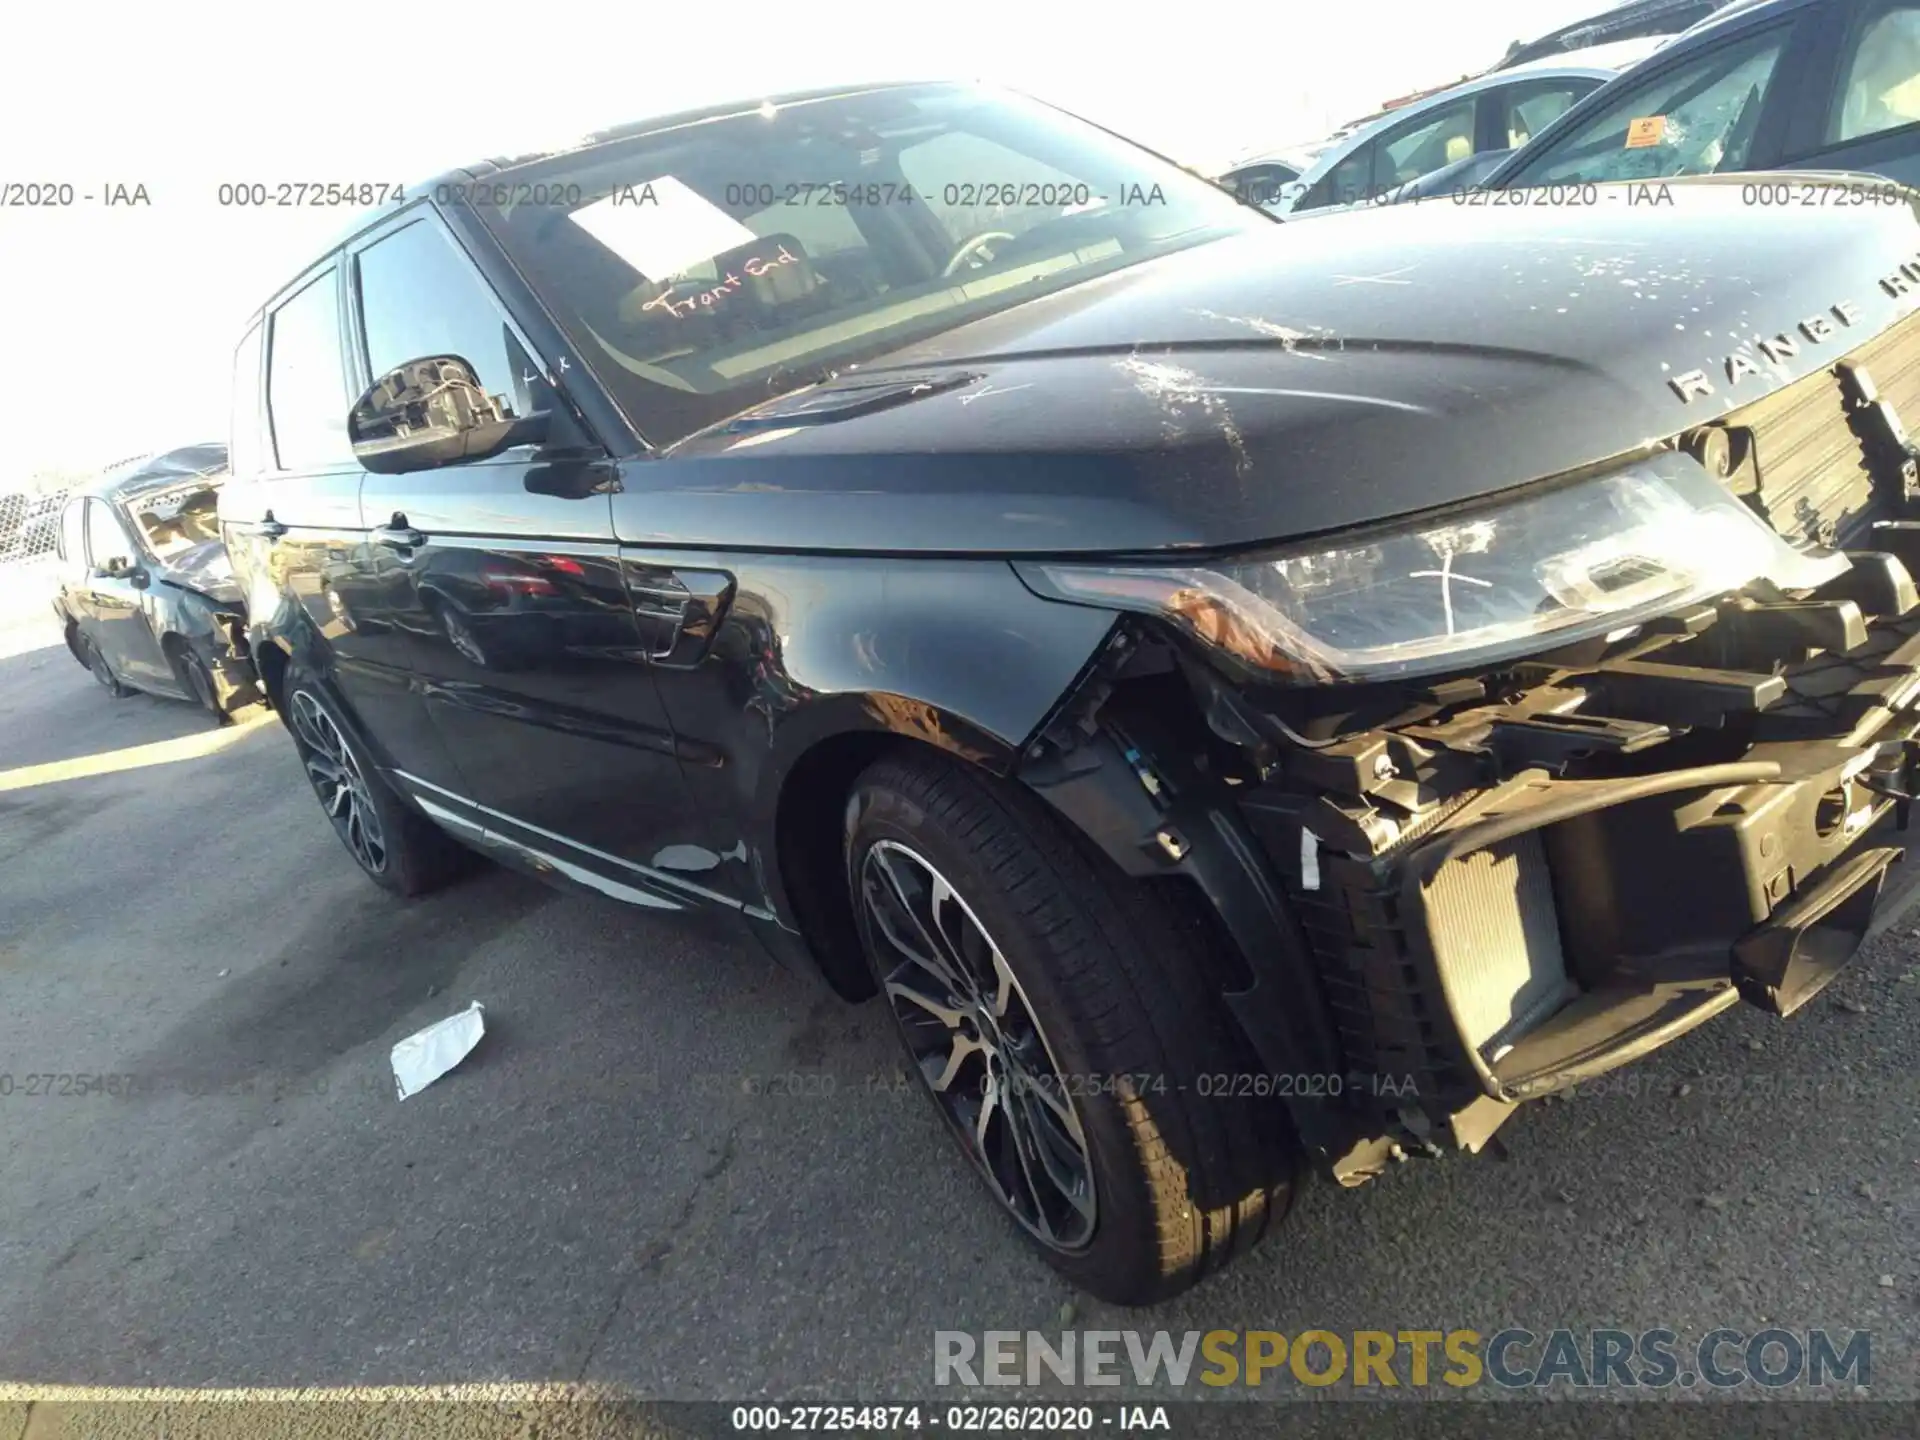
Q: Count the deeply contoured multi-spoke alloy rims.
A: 2